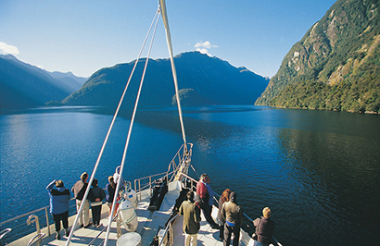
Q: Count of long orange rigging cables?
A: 0